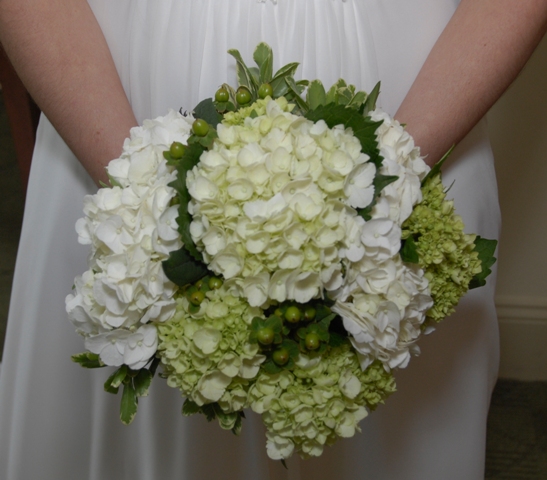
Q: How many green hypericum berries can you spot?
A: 13